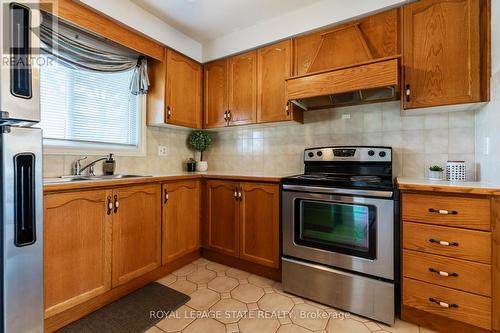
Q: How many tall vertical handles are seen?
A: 2